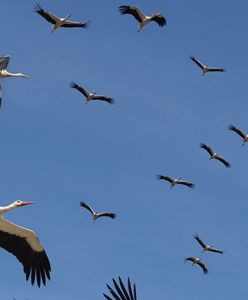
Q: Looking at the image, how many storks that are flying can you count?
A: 13